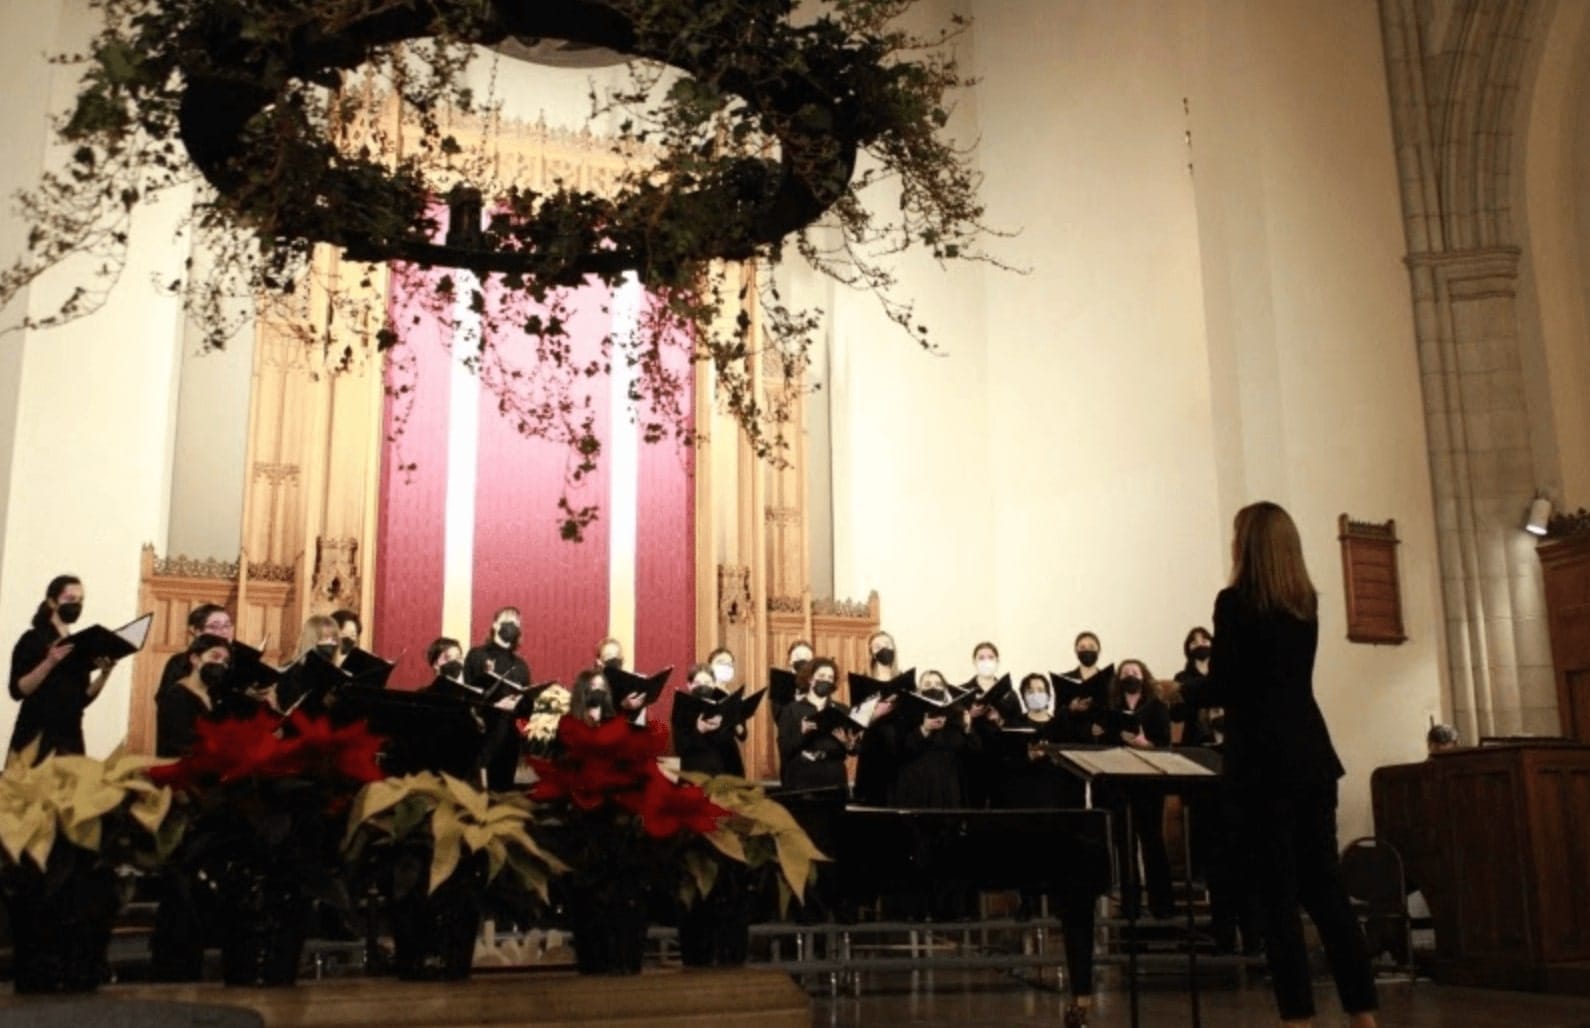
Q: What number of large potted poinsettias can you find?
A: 5